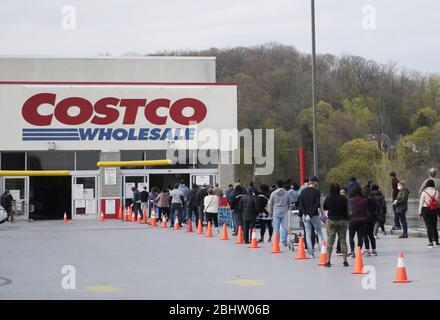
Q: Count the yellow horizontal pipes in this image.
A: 2